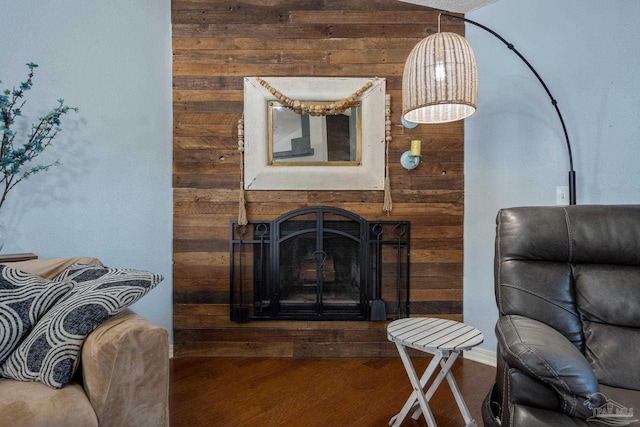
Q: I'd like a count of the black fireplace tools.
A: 4